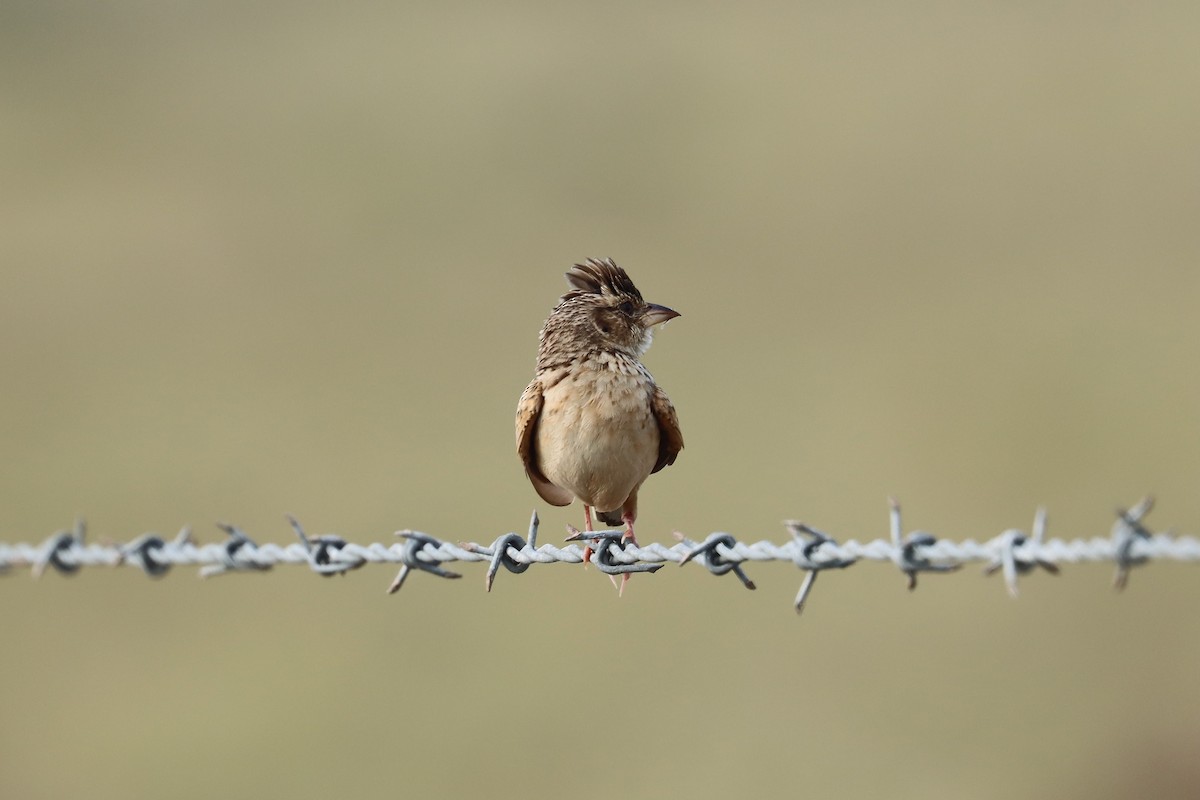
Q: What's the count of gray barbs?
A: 12